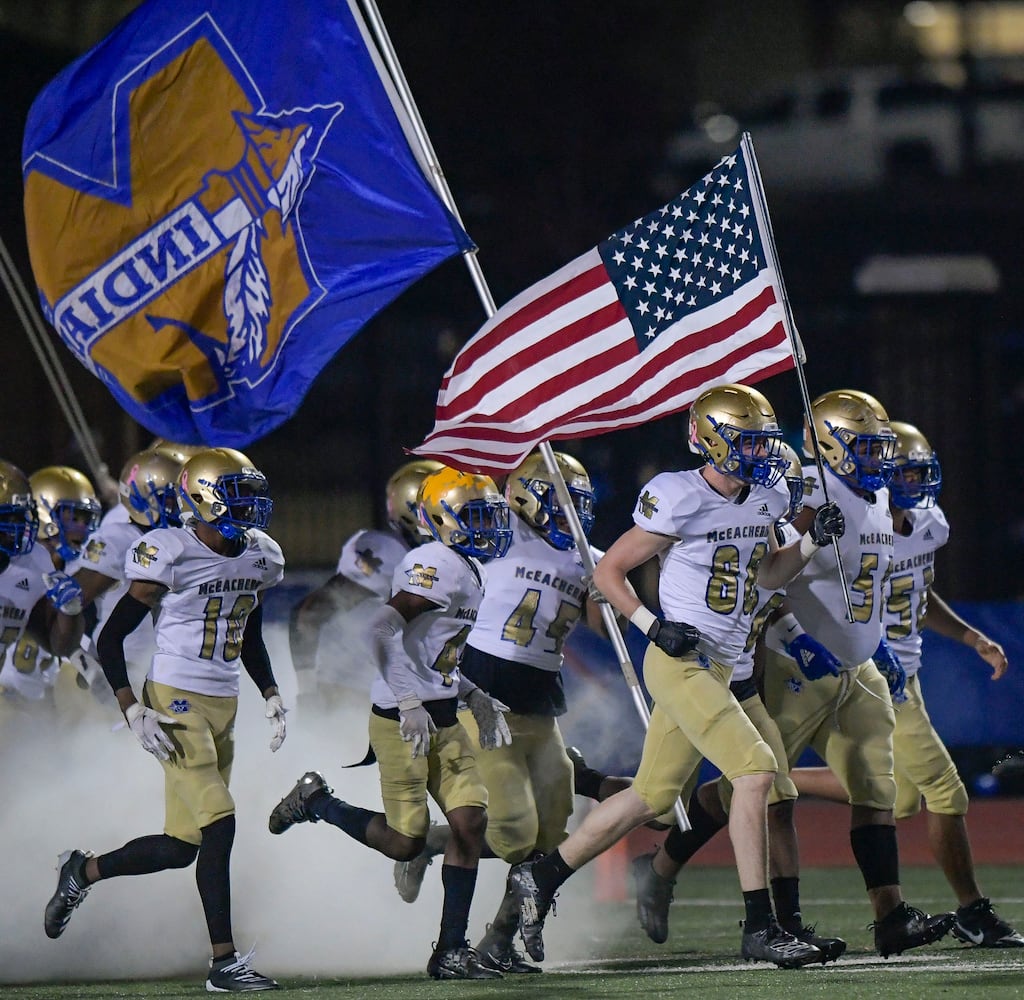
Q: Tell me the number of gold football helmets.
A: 12